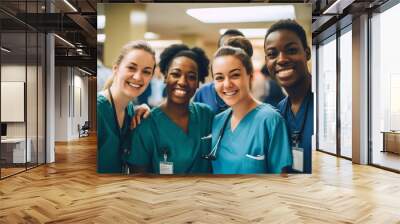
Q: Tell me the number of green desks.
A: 0